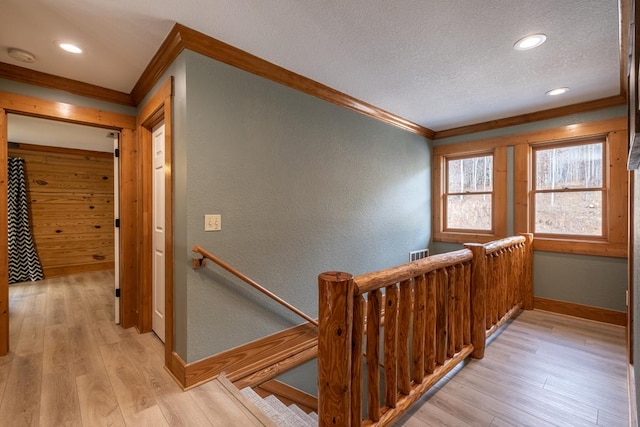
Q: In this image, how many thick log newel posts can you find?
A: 3